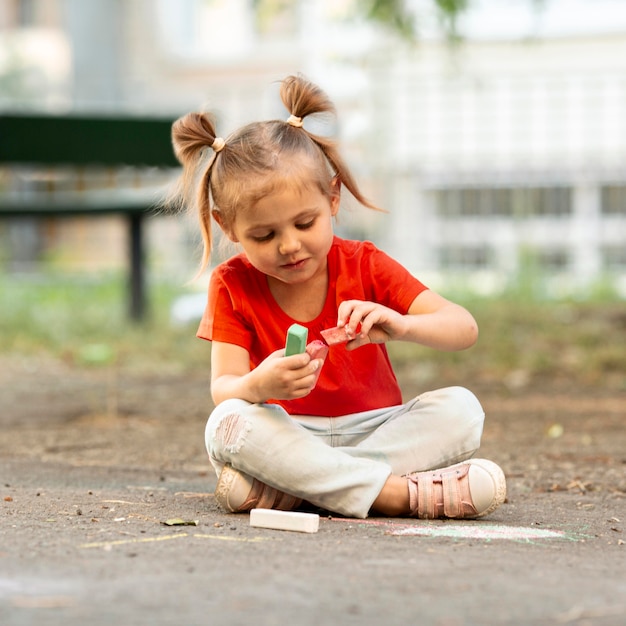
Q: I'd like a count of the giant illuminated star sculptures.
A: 0